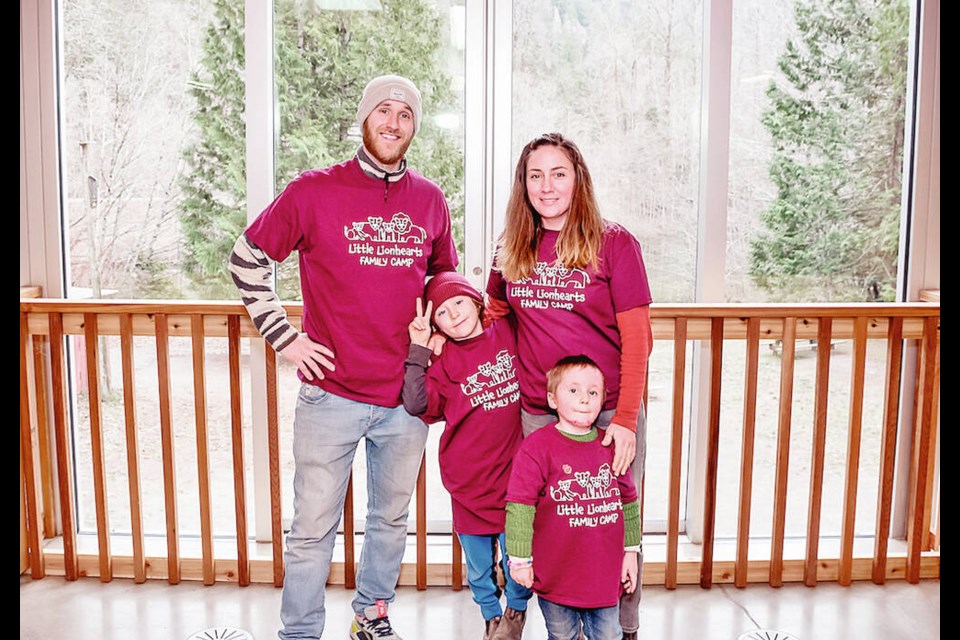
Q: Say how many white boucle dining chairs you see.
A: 0